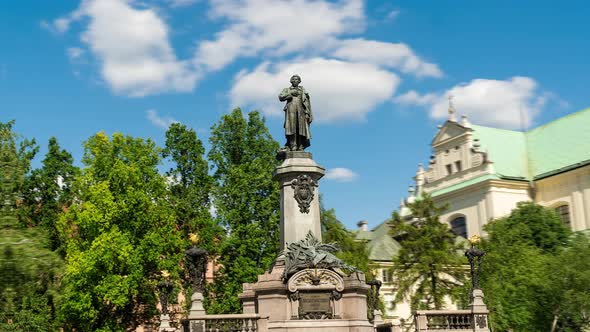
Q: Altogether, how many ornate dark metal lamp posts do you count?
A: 4